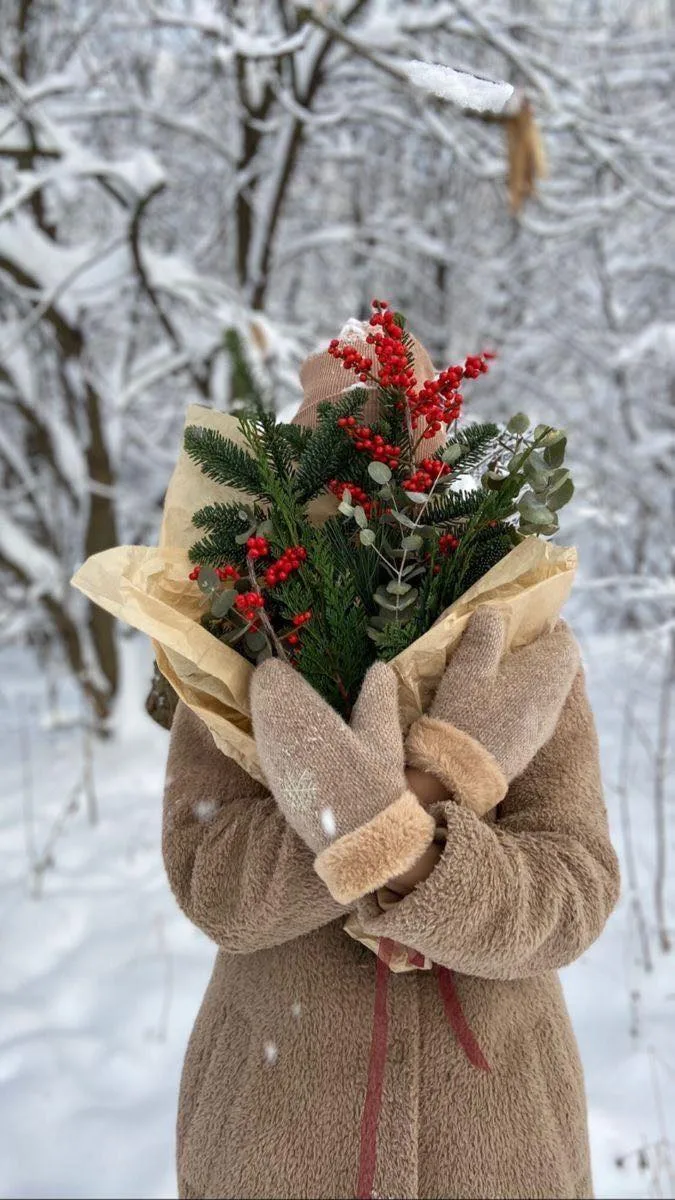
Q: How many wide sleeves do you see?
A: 2